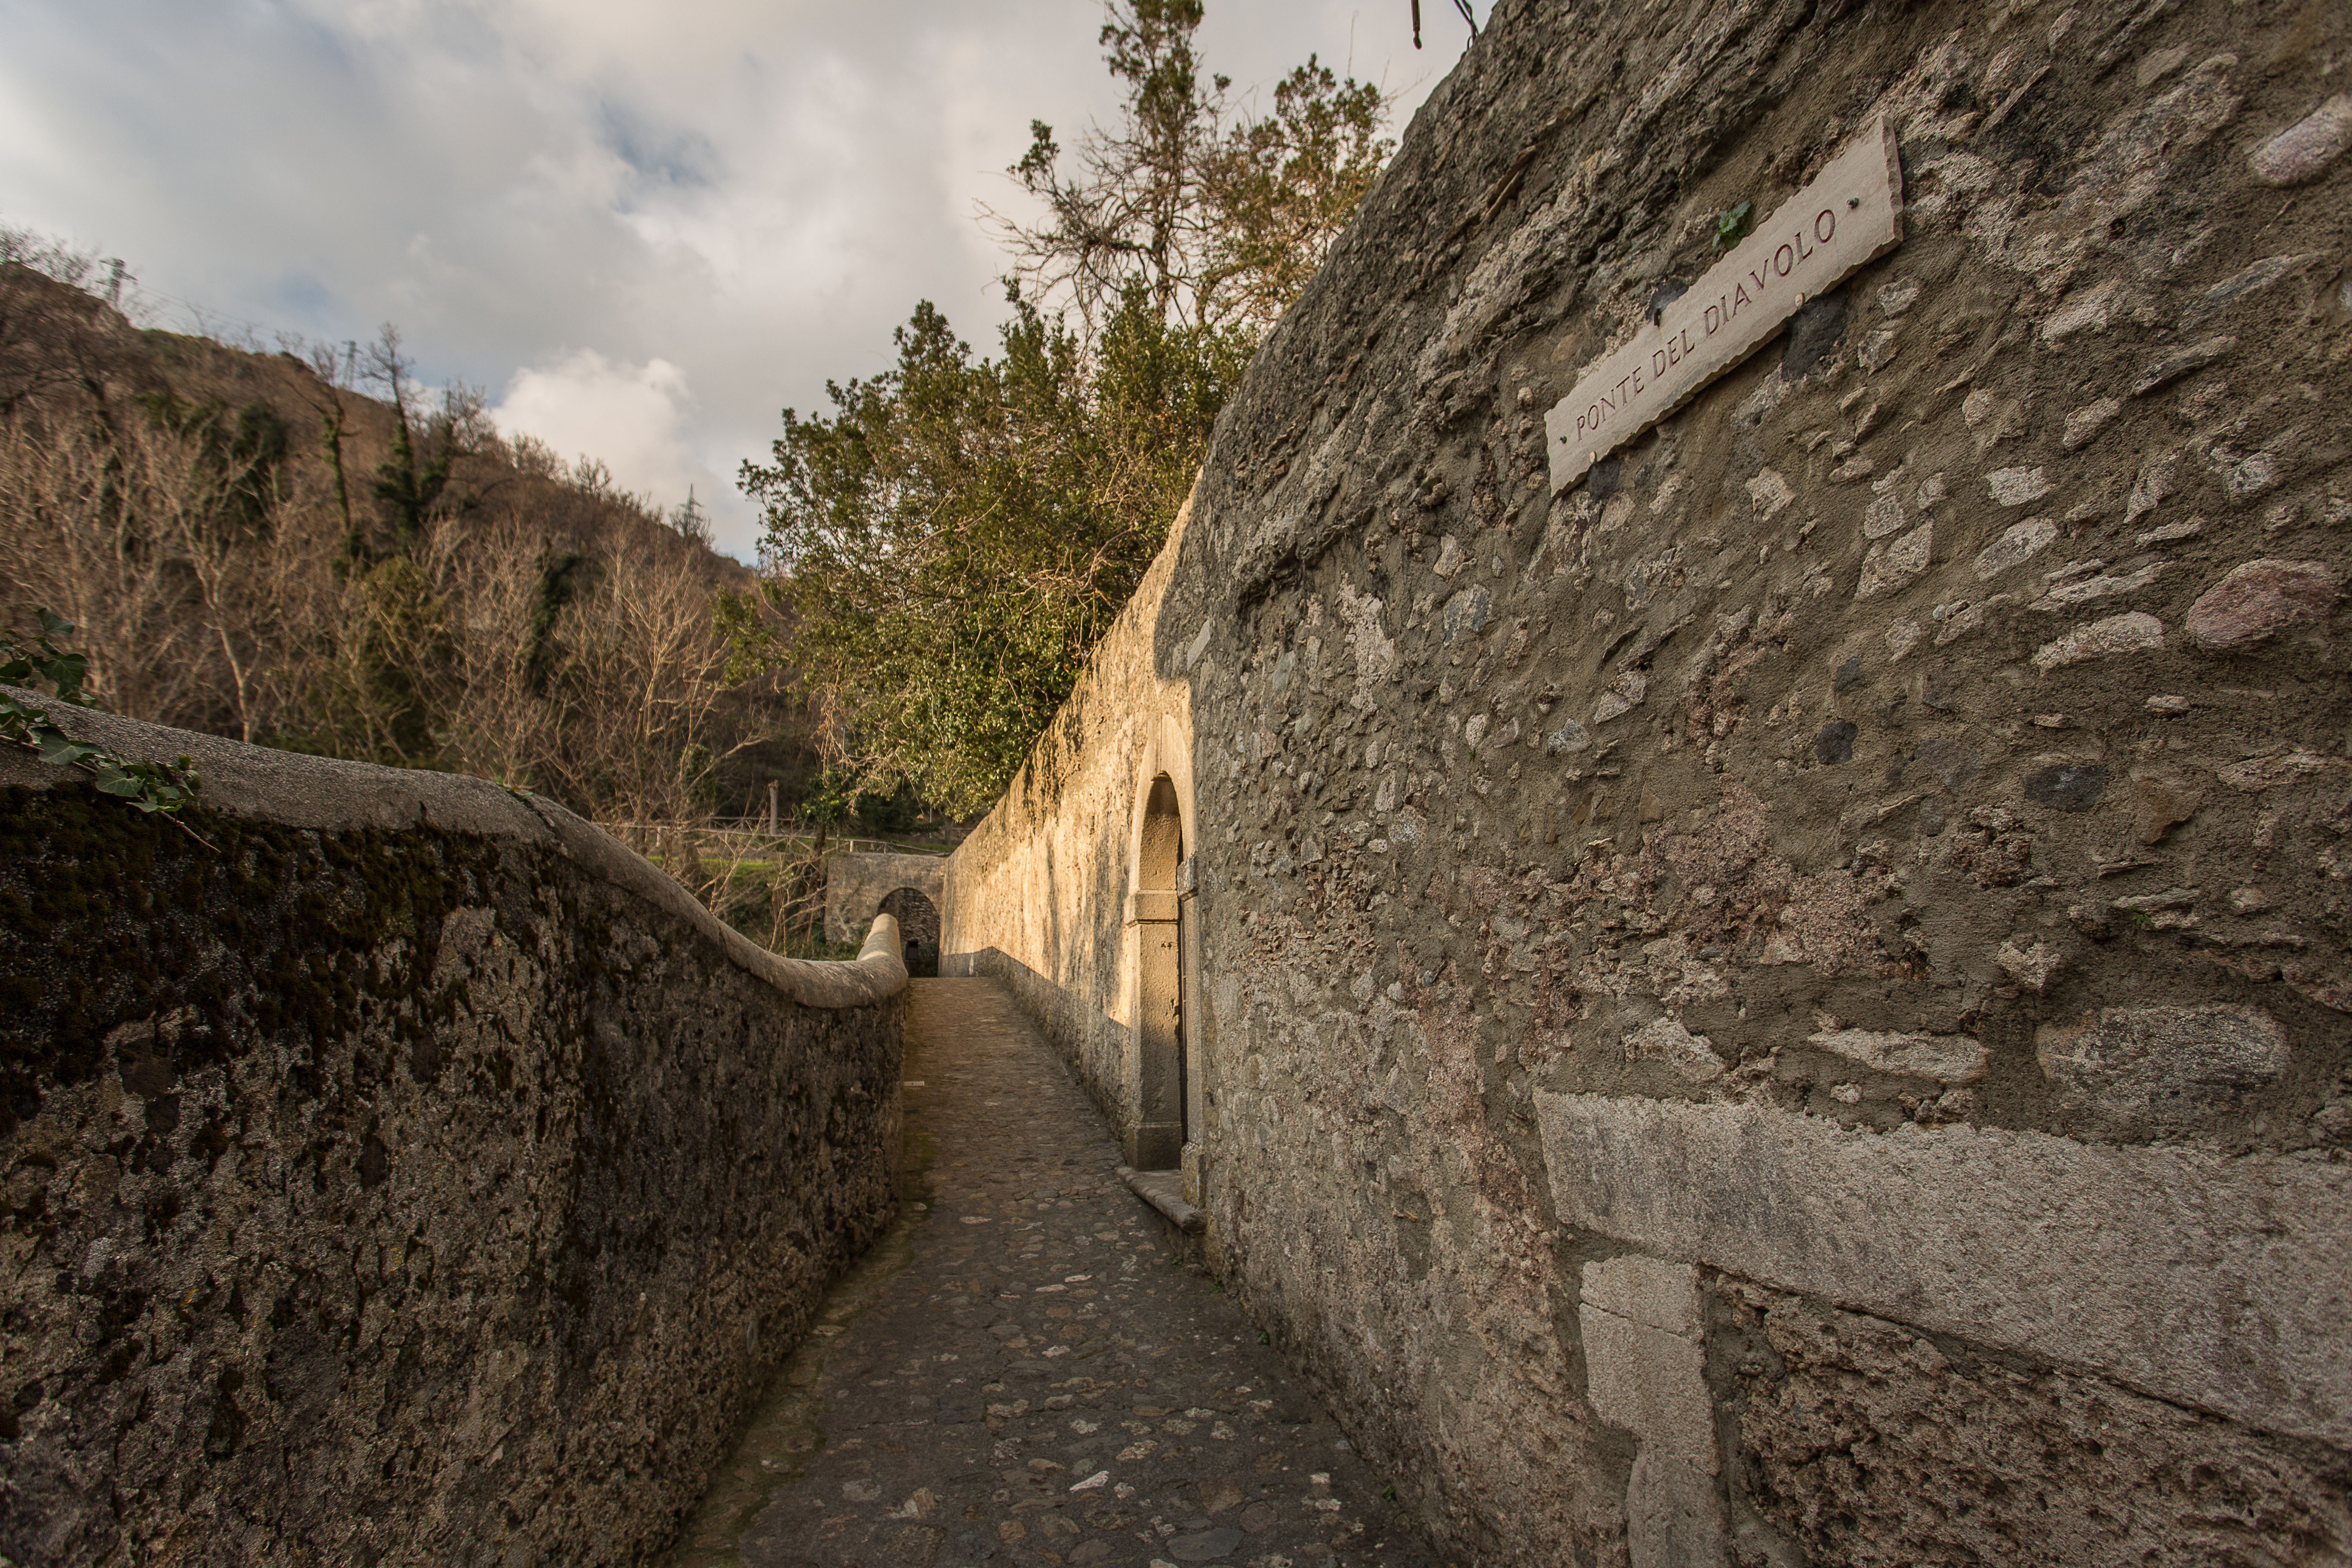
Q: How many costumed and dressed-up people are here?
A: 0